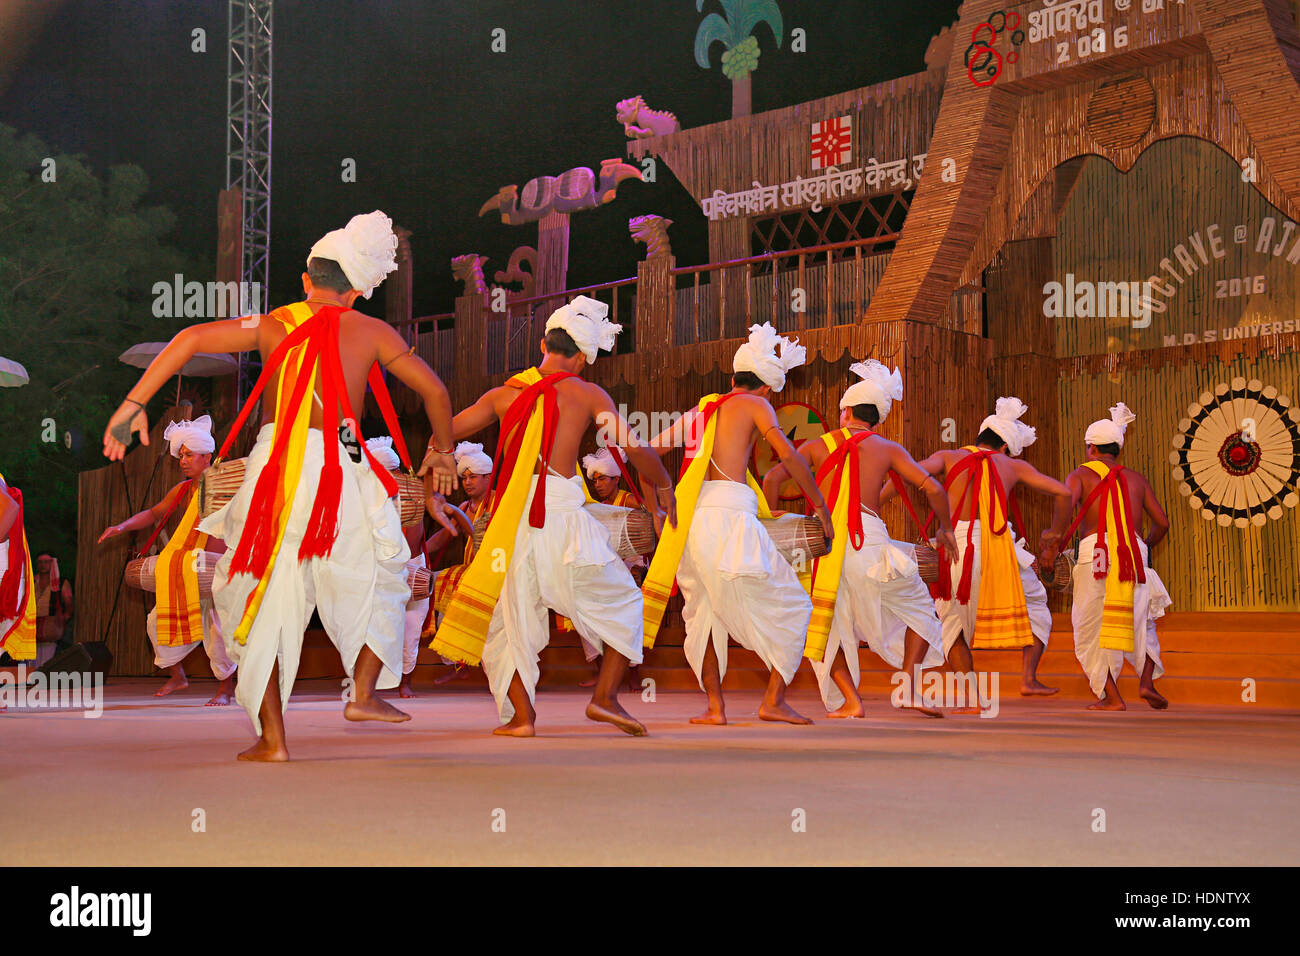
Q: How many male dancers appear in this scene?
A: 11